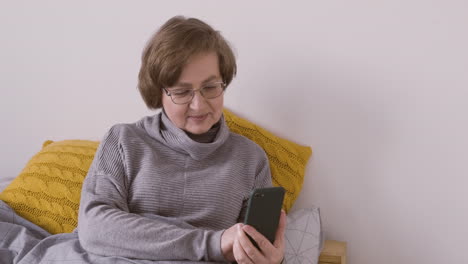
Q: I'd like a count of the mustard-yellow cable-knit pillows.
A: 2